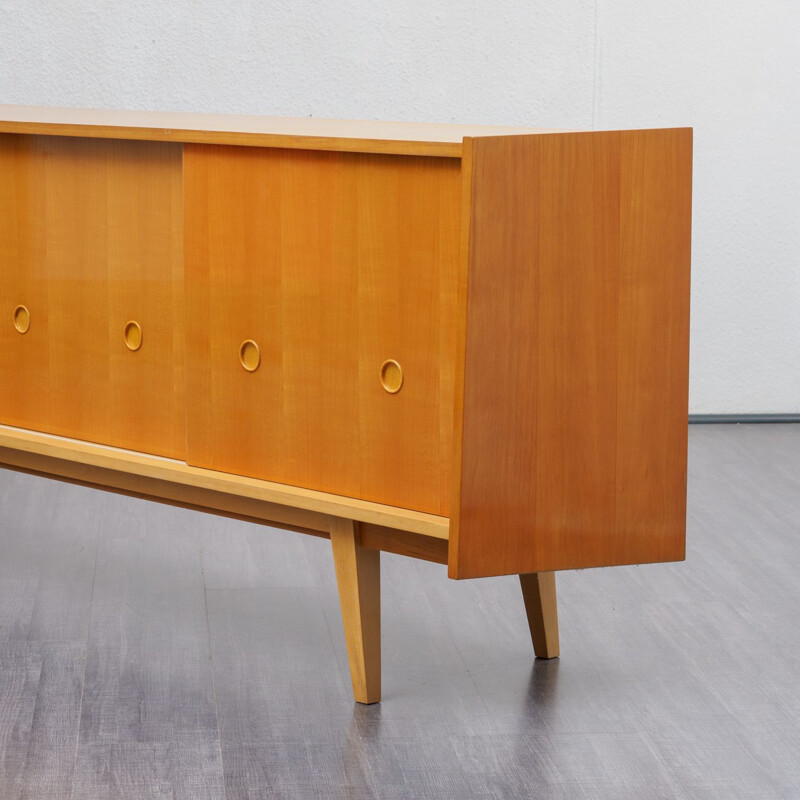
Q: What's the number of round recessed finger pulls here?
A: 4